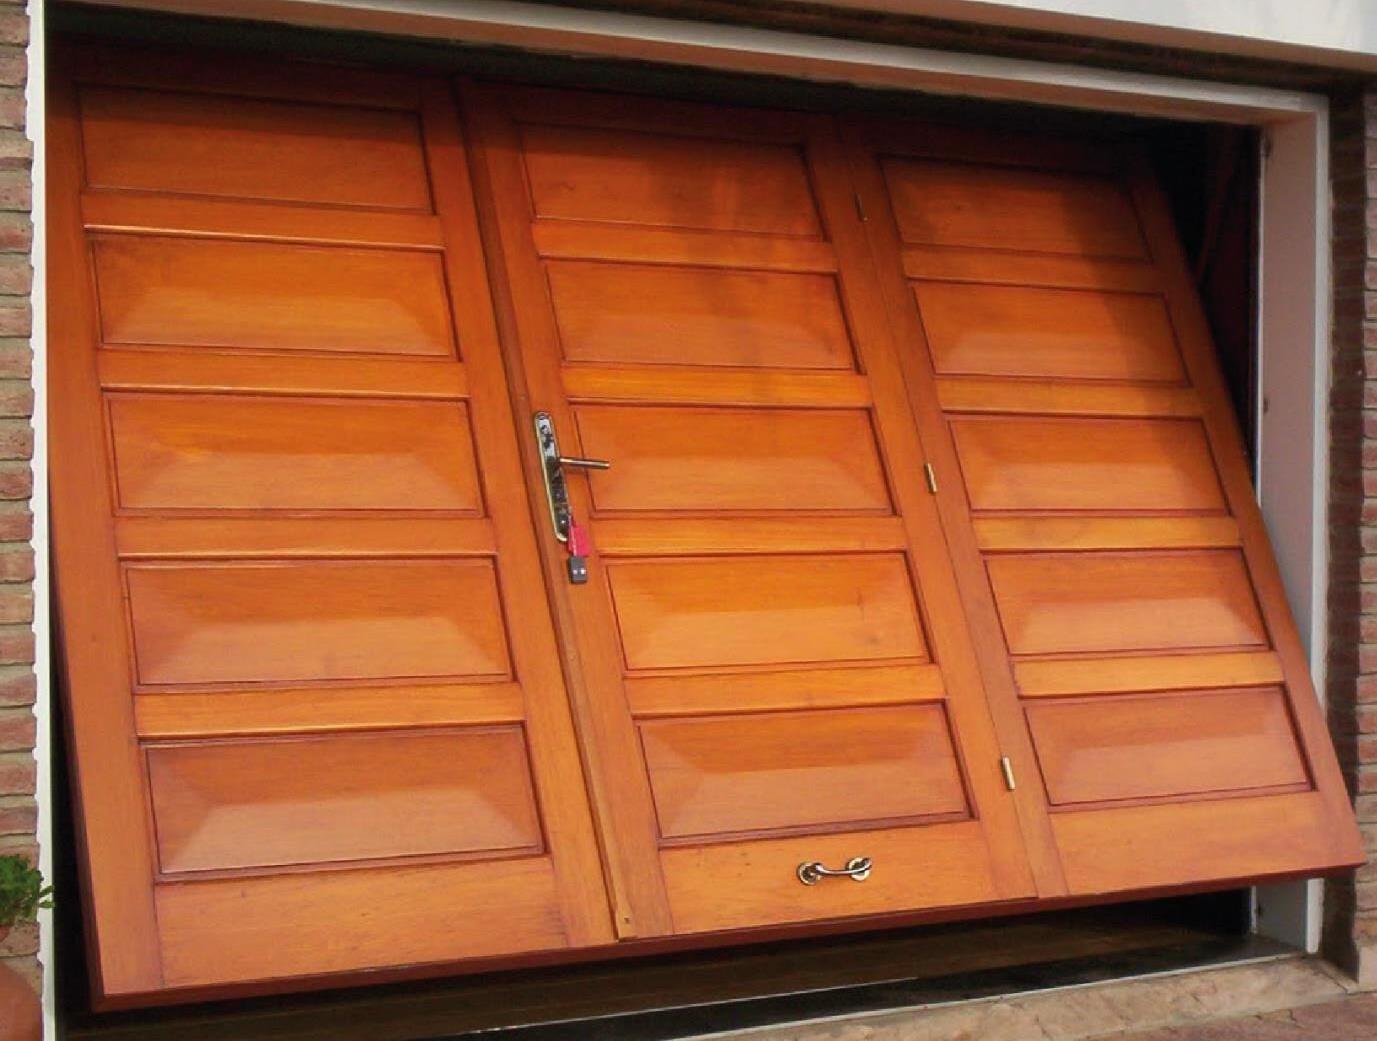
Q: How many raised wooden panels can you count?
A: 15